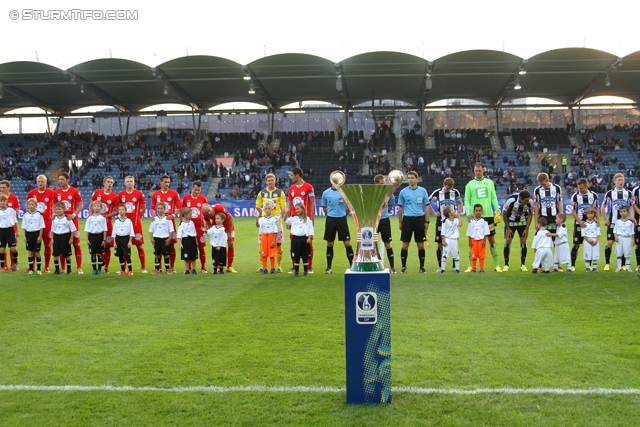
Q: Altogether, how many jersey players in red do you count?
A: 9